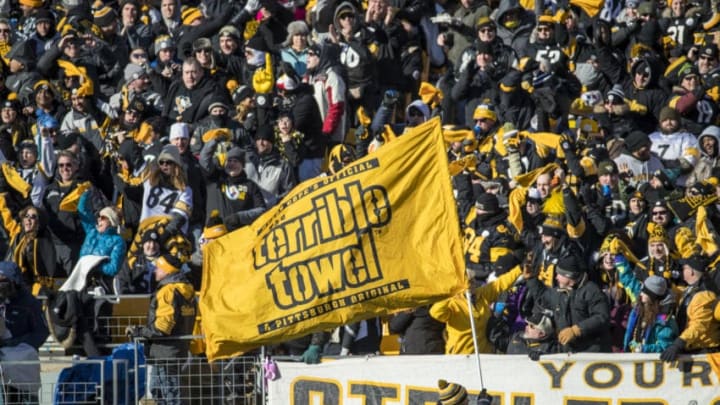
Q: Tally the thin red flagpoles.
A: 0